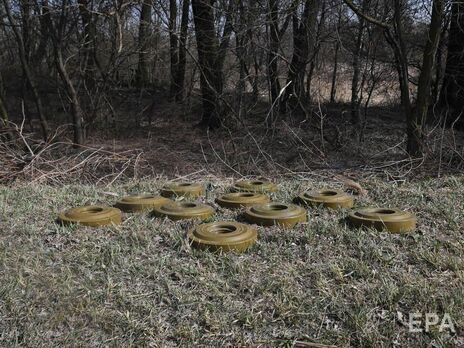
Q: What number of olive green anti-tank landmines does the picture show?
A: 10